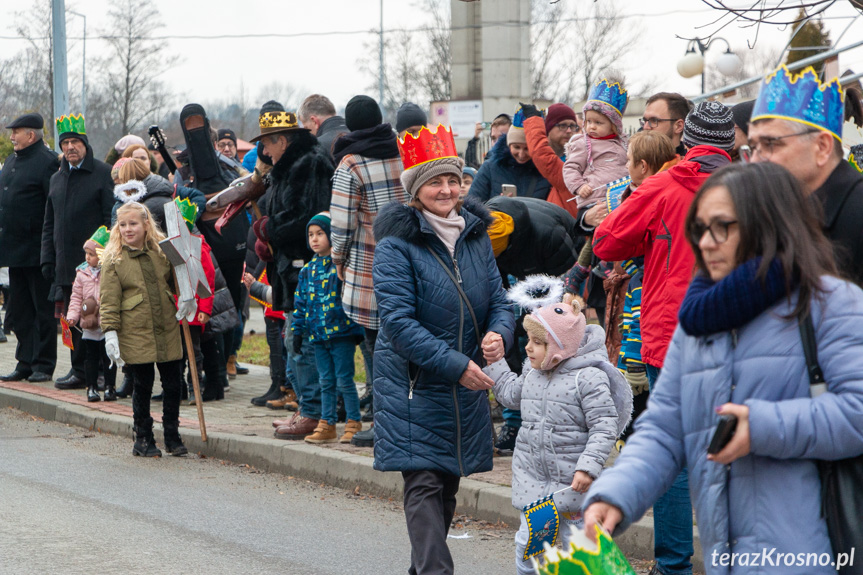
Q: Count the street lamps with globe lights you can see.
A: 1